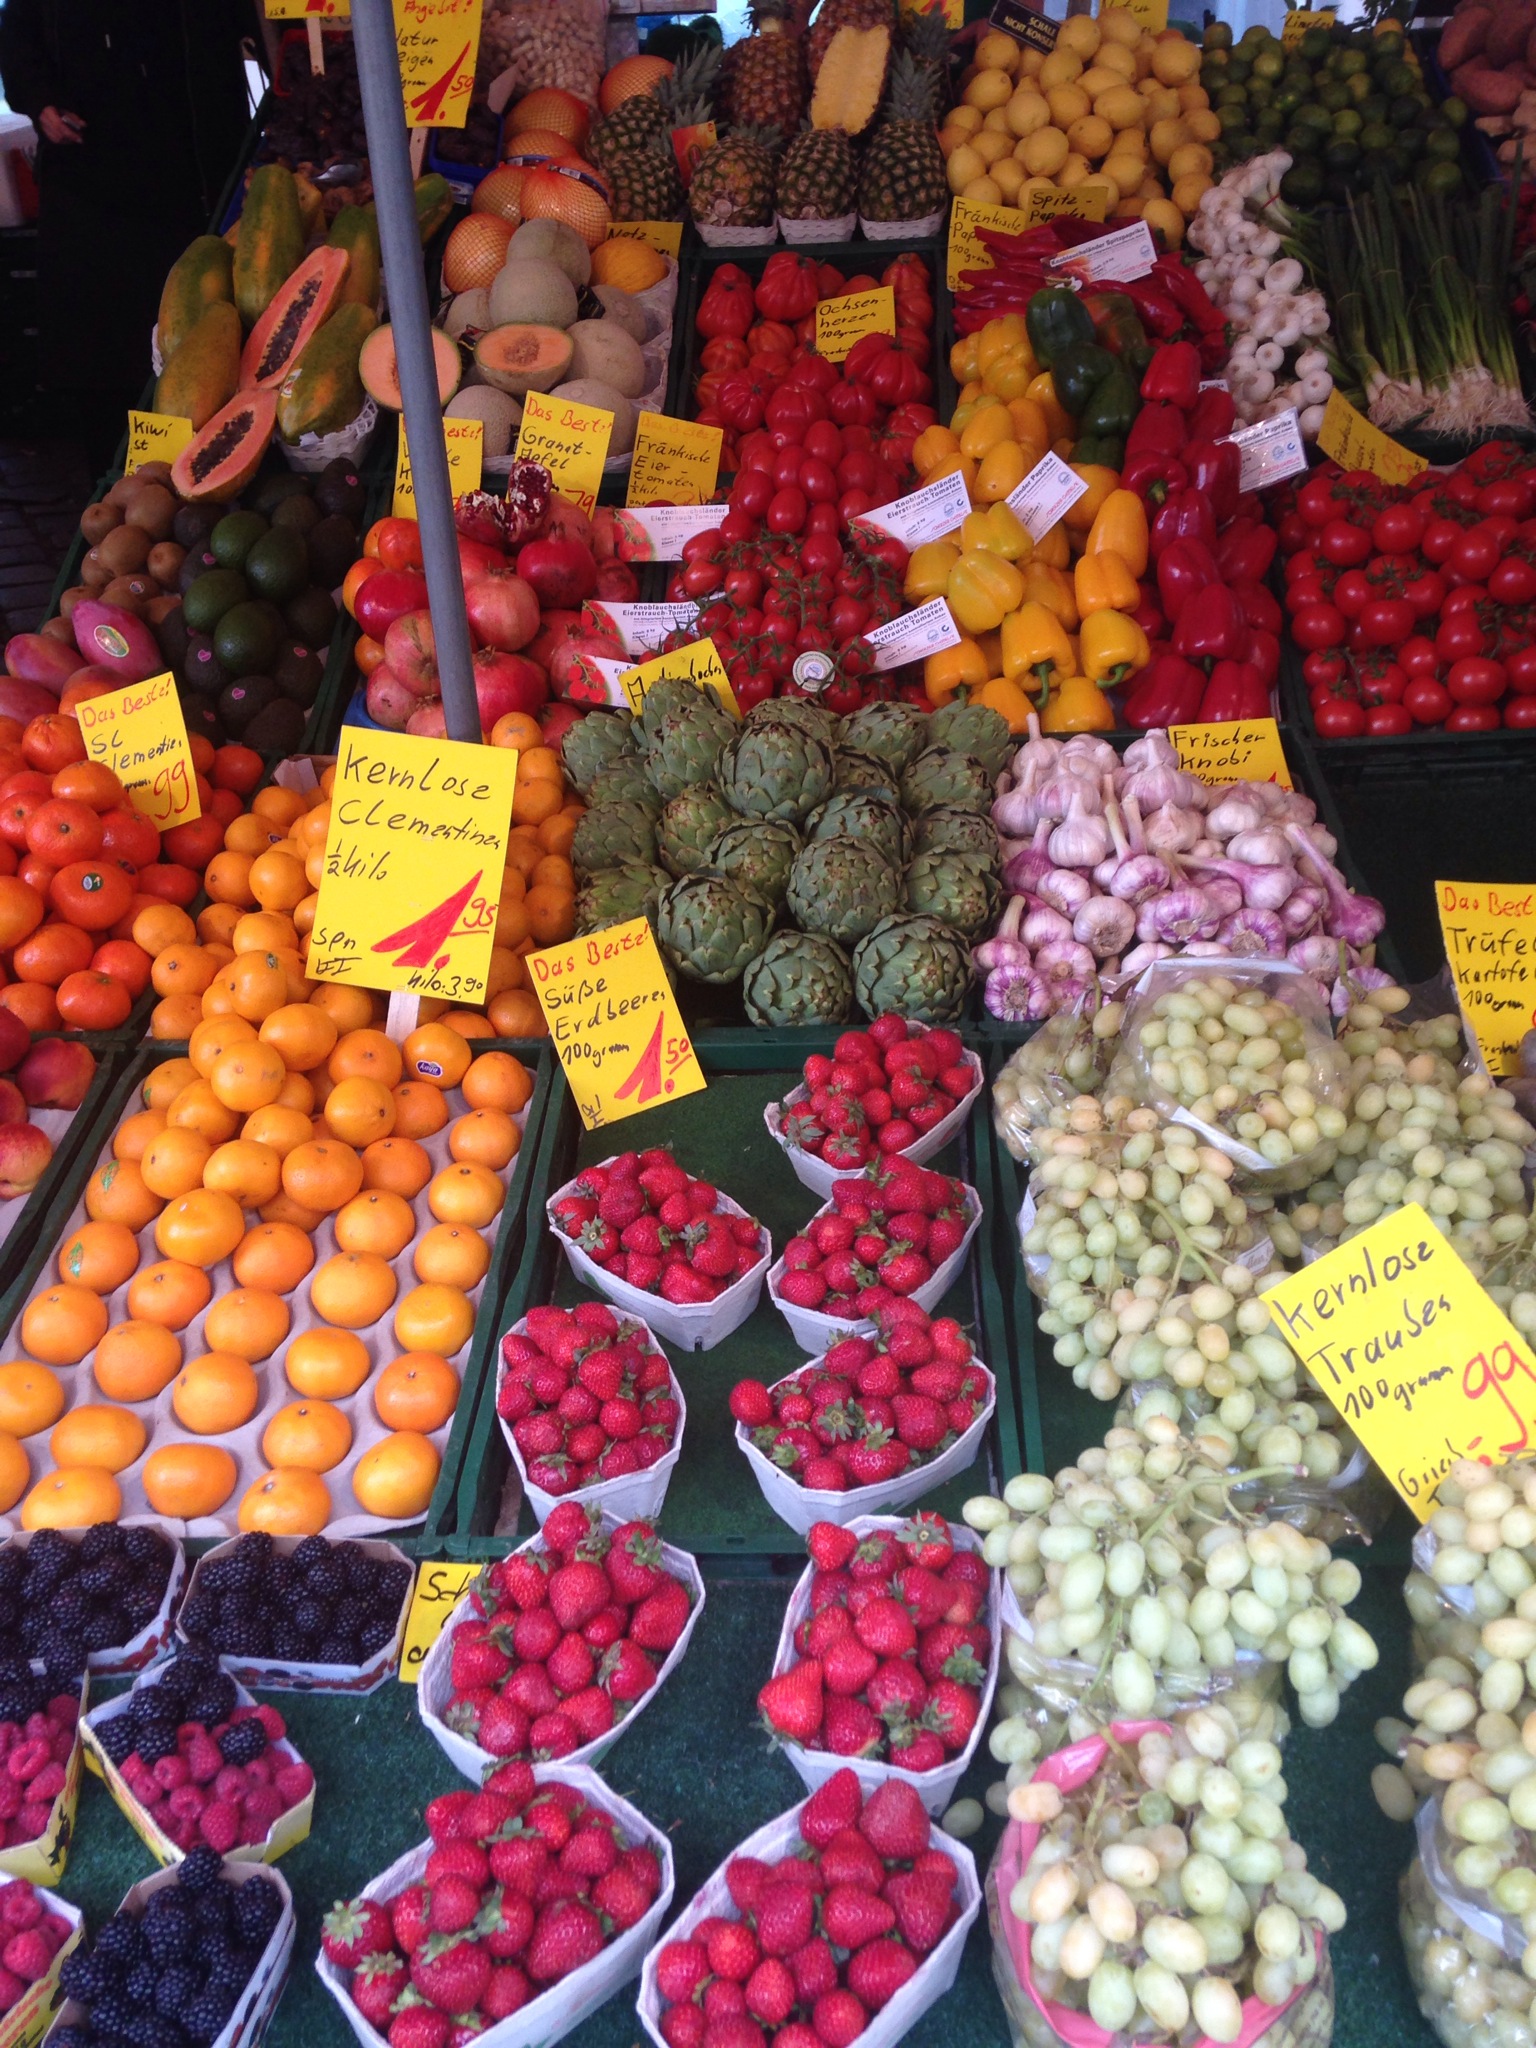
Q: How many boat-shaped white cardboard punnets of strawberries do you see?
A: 9